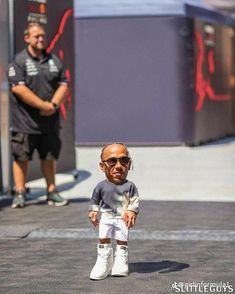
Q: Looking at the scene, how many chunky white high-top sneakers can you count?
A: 2